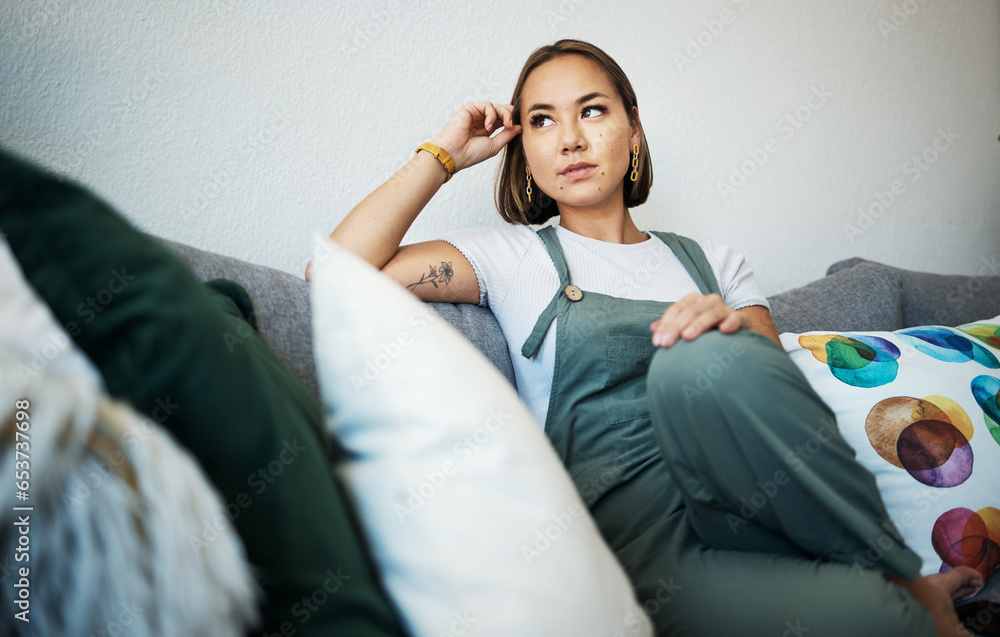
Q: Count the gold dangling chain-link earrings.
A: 2